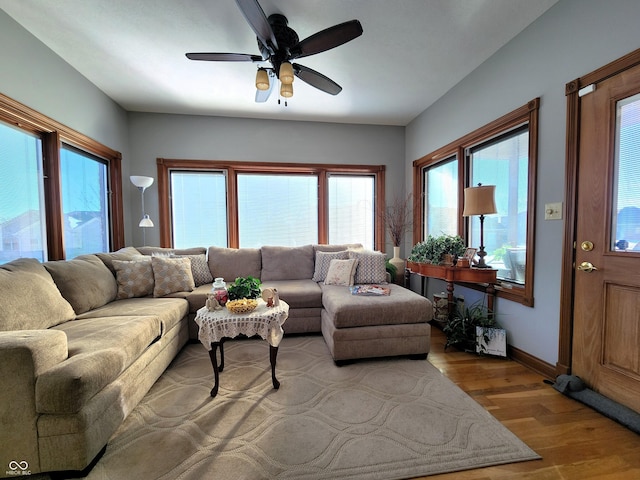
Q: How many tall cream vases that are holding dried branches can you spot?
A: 1